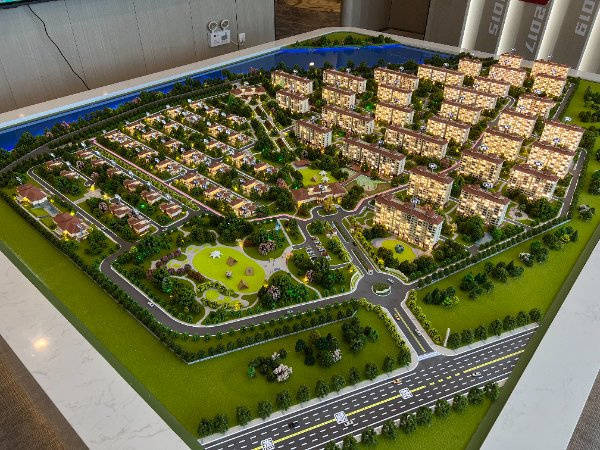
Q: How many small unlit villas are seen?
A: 10